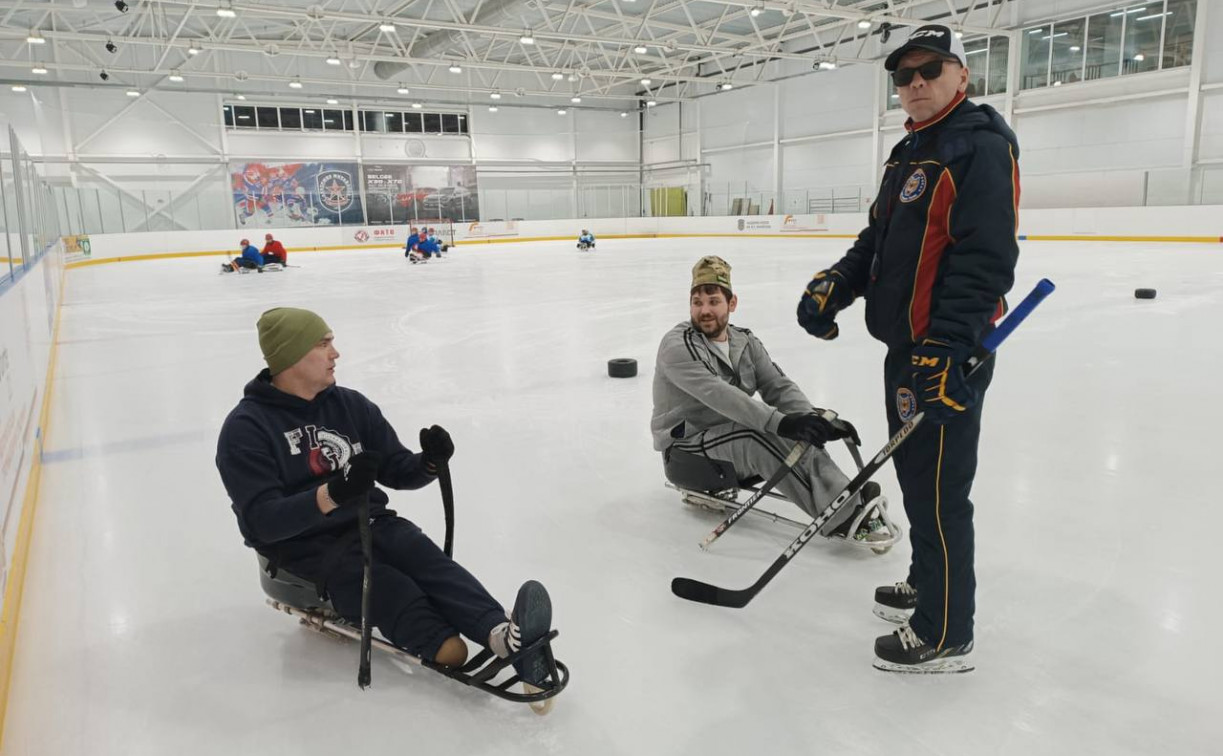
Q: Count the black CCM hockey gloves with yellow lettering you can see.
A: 2